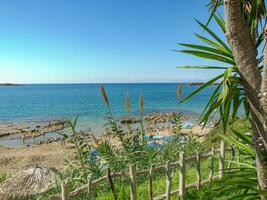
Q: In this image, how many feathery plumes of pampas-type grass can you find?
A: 4